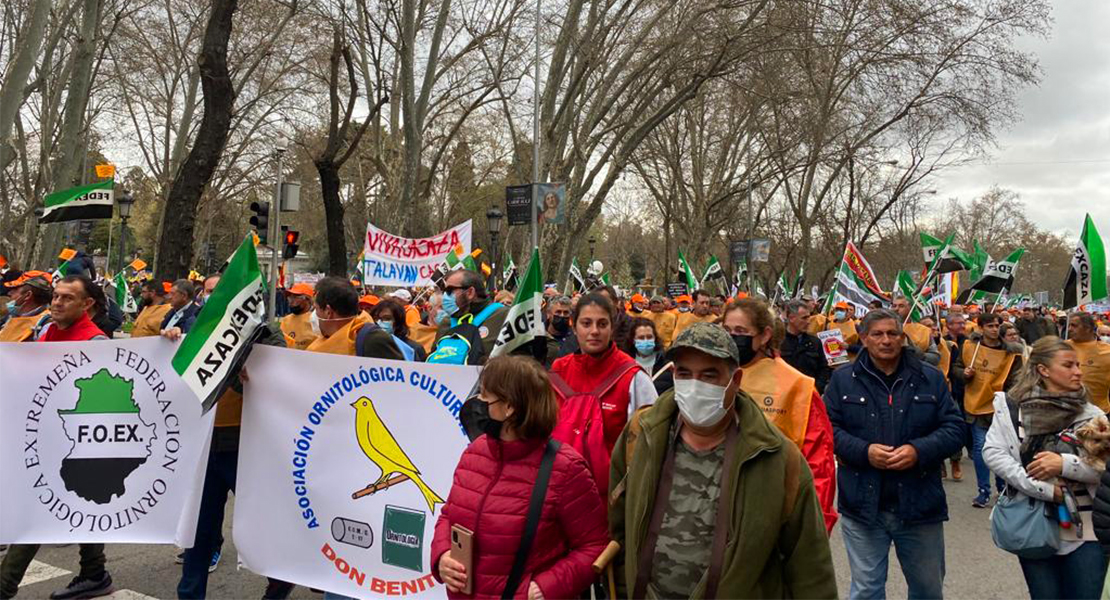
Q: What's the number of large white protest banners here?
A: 3